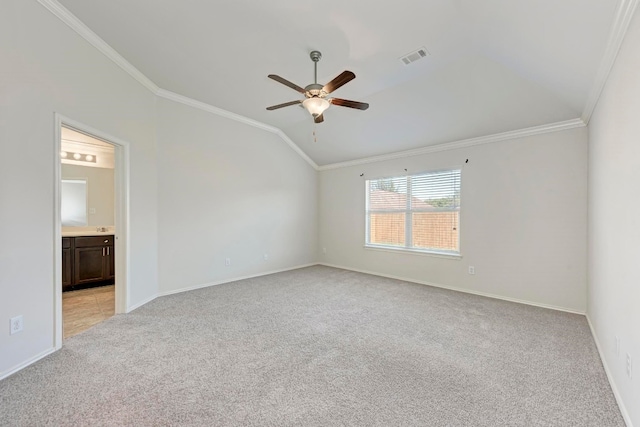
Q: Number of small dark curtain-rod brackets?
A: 3